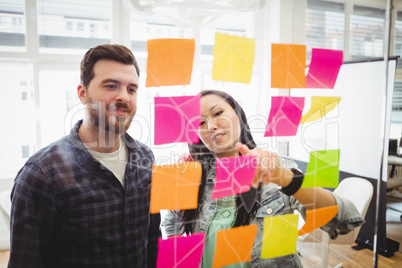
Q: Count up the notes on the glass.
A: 14